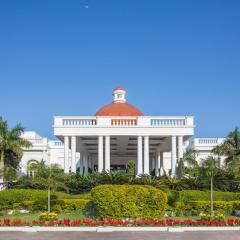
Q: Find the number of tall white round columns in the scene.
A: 8